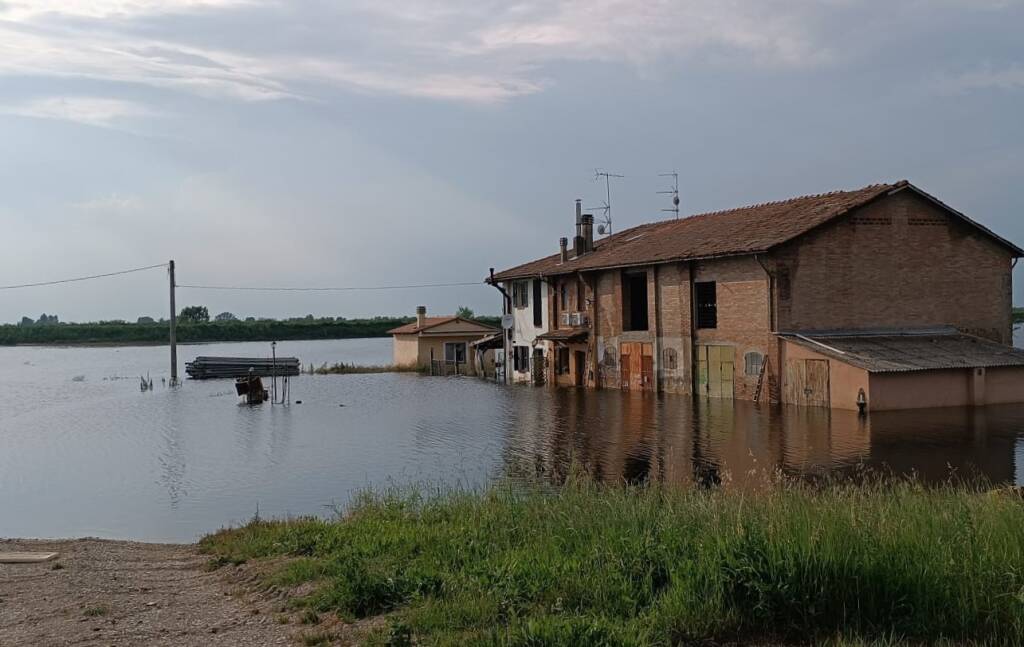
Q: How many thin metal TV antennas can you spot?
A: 2